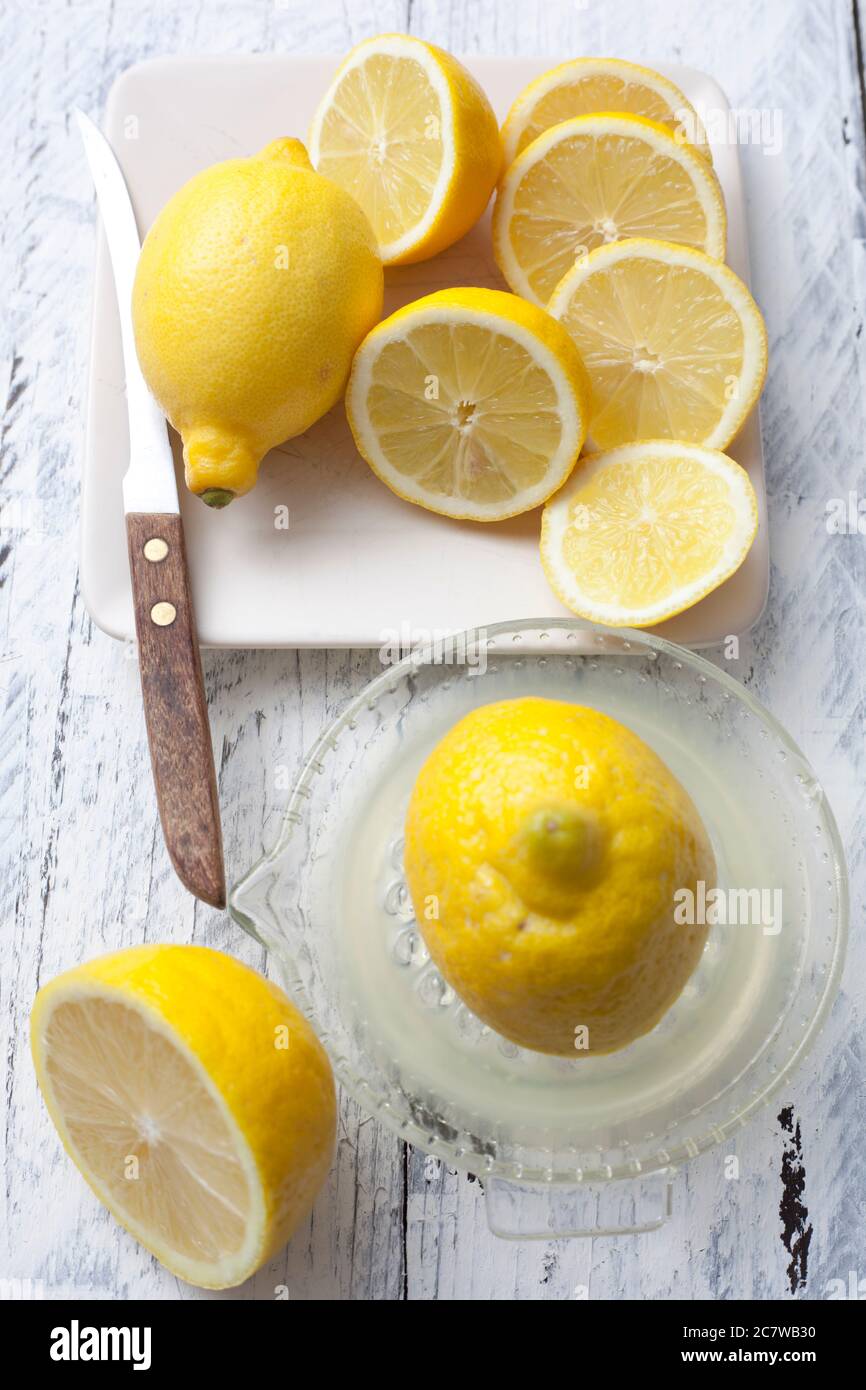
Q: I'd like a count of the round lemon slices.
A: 5